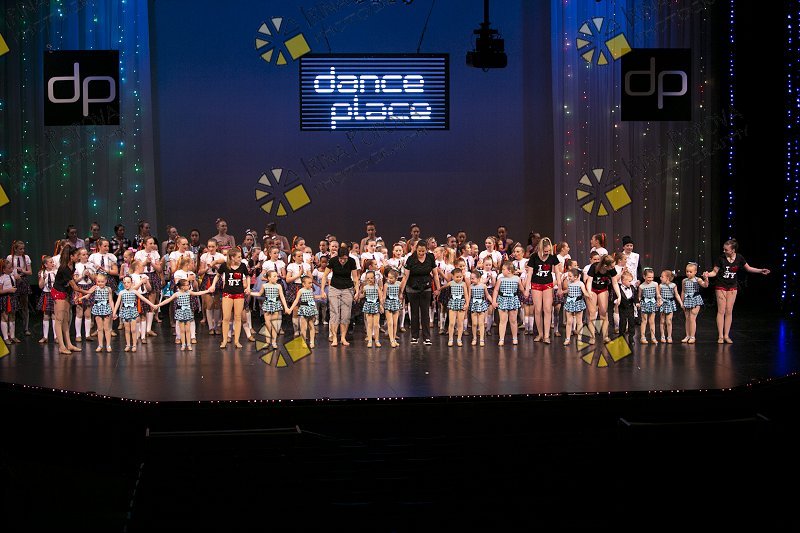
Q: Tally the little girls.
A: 14